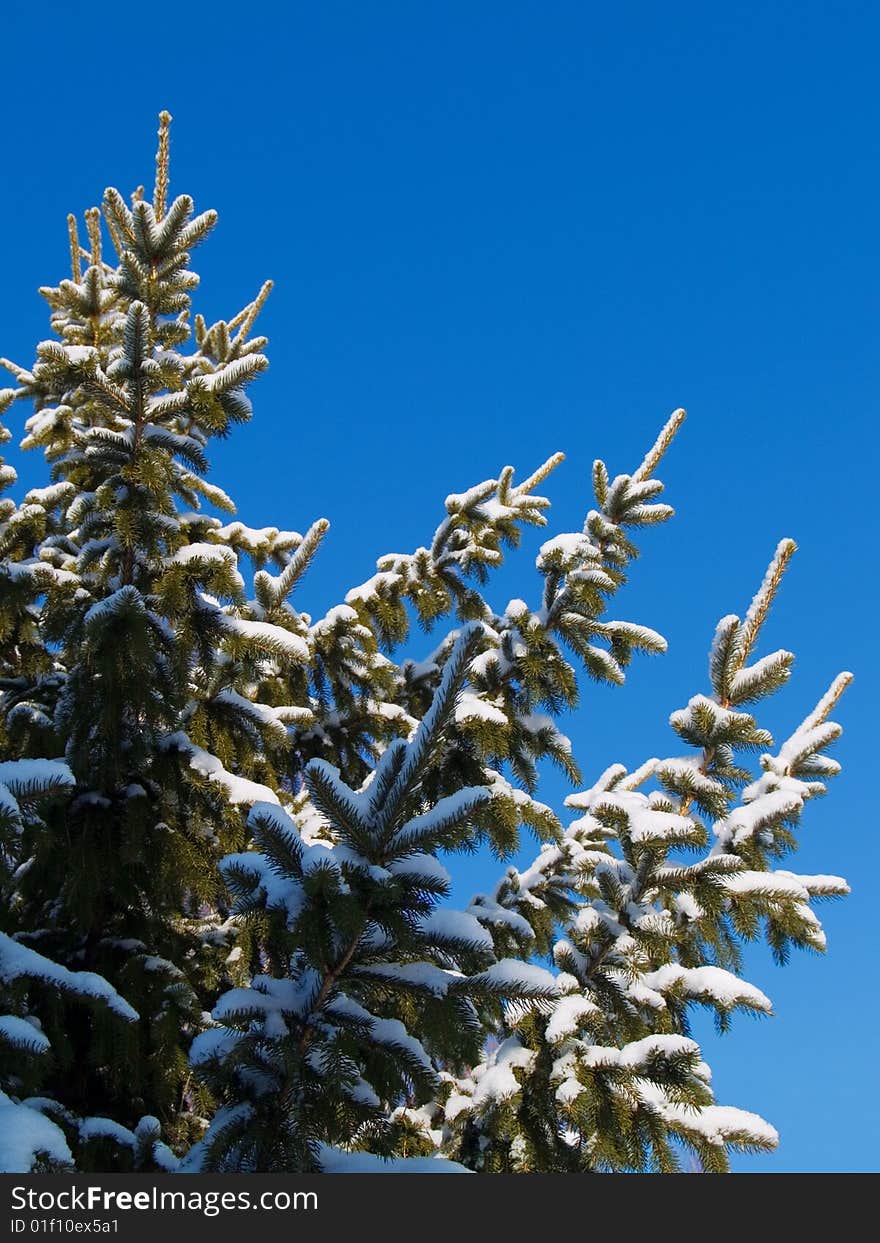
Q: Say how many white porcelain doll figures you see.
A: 0